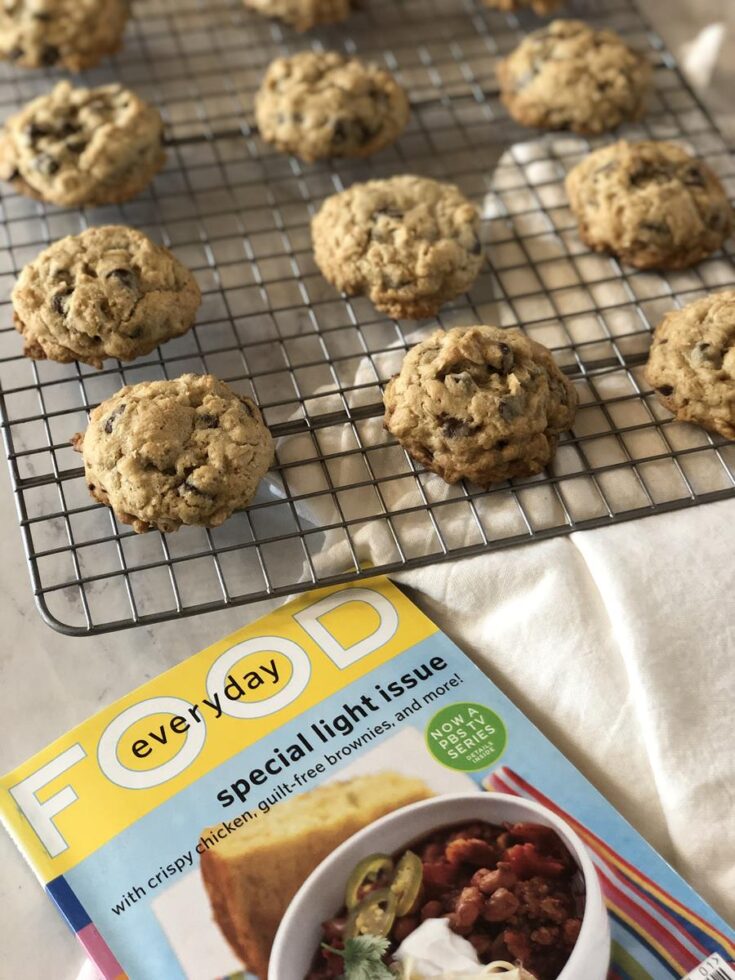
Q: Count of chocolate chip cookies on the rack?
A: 12